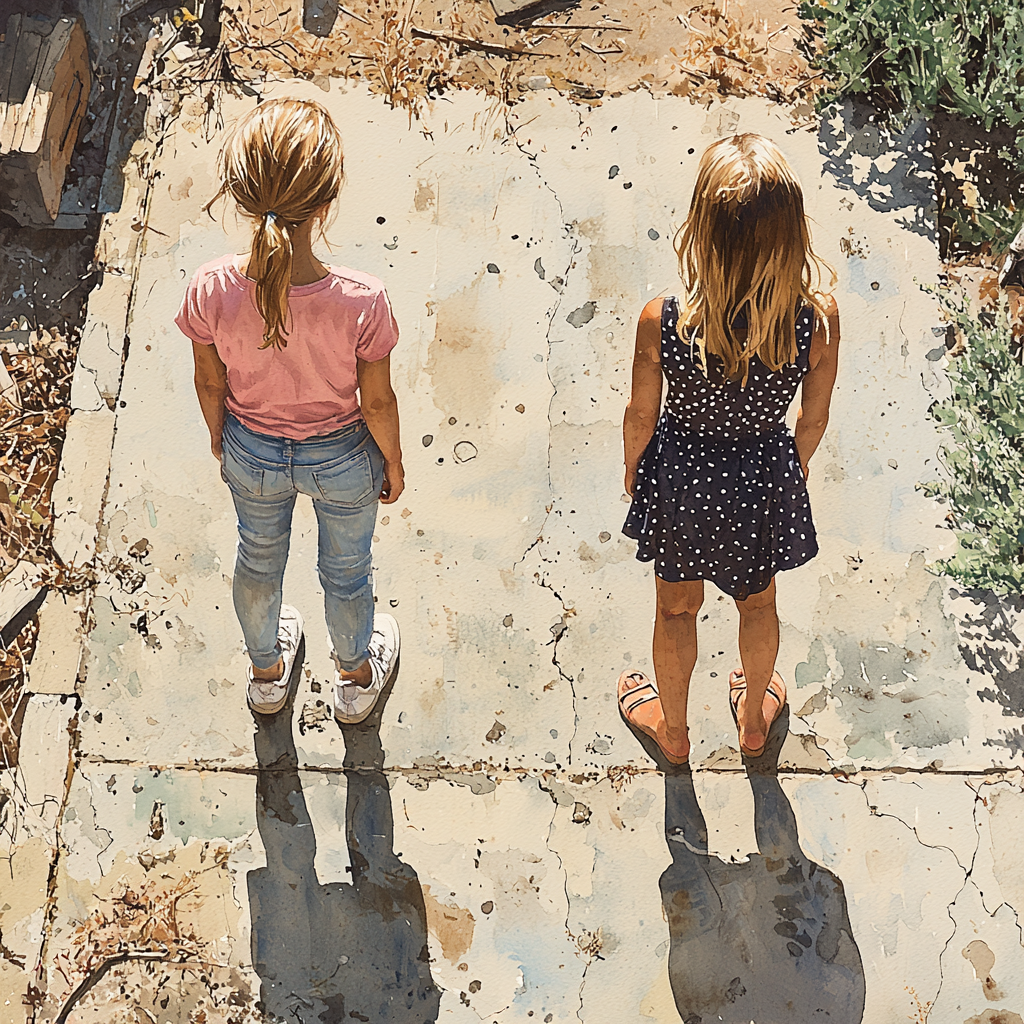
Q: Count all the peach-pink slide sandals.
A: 2